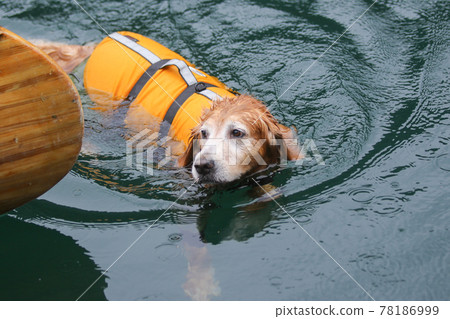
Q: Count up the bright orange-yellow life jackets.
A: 1